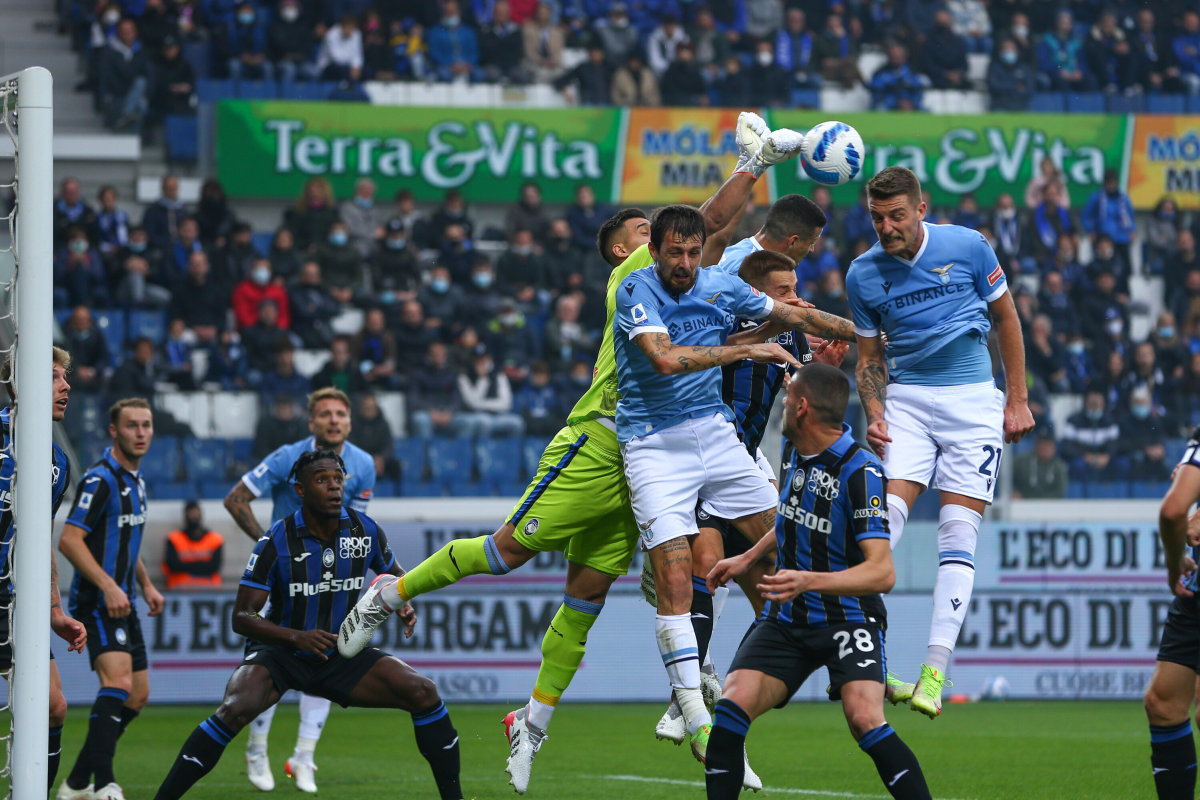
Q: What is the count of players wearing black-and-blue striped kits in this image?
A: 6